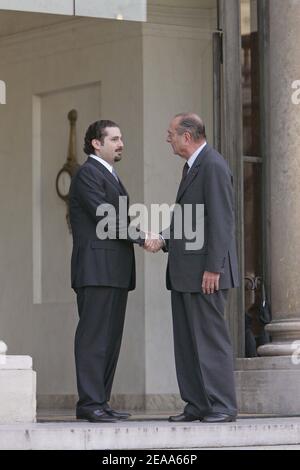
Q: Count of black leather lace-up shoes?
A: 4